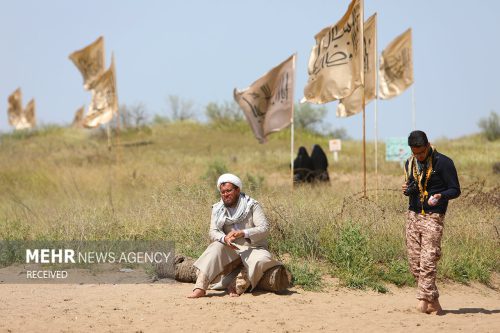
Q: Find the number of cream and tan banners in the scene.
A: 9